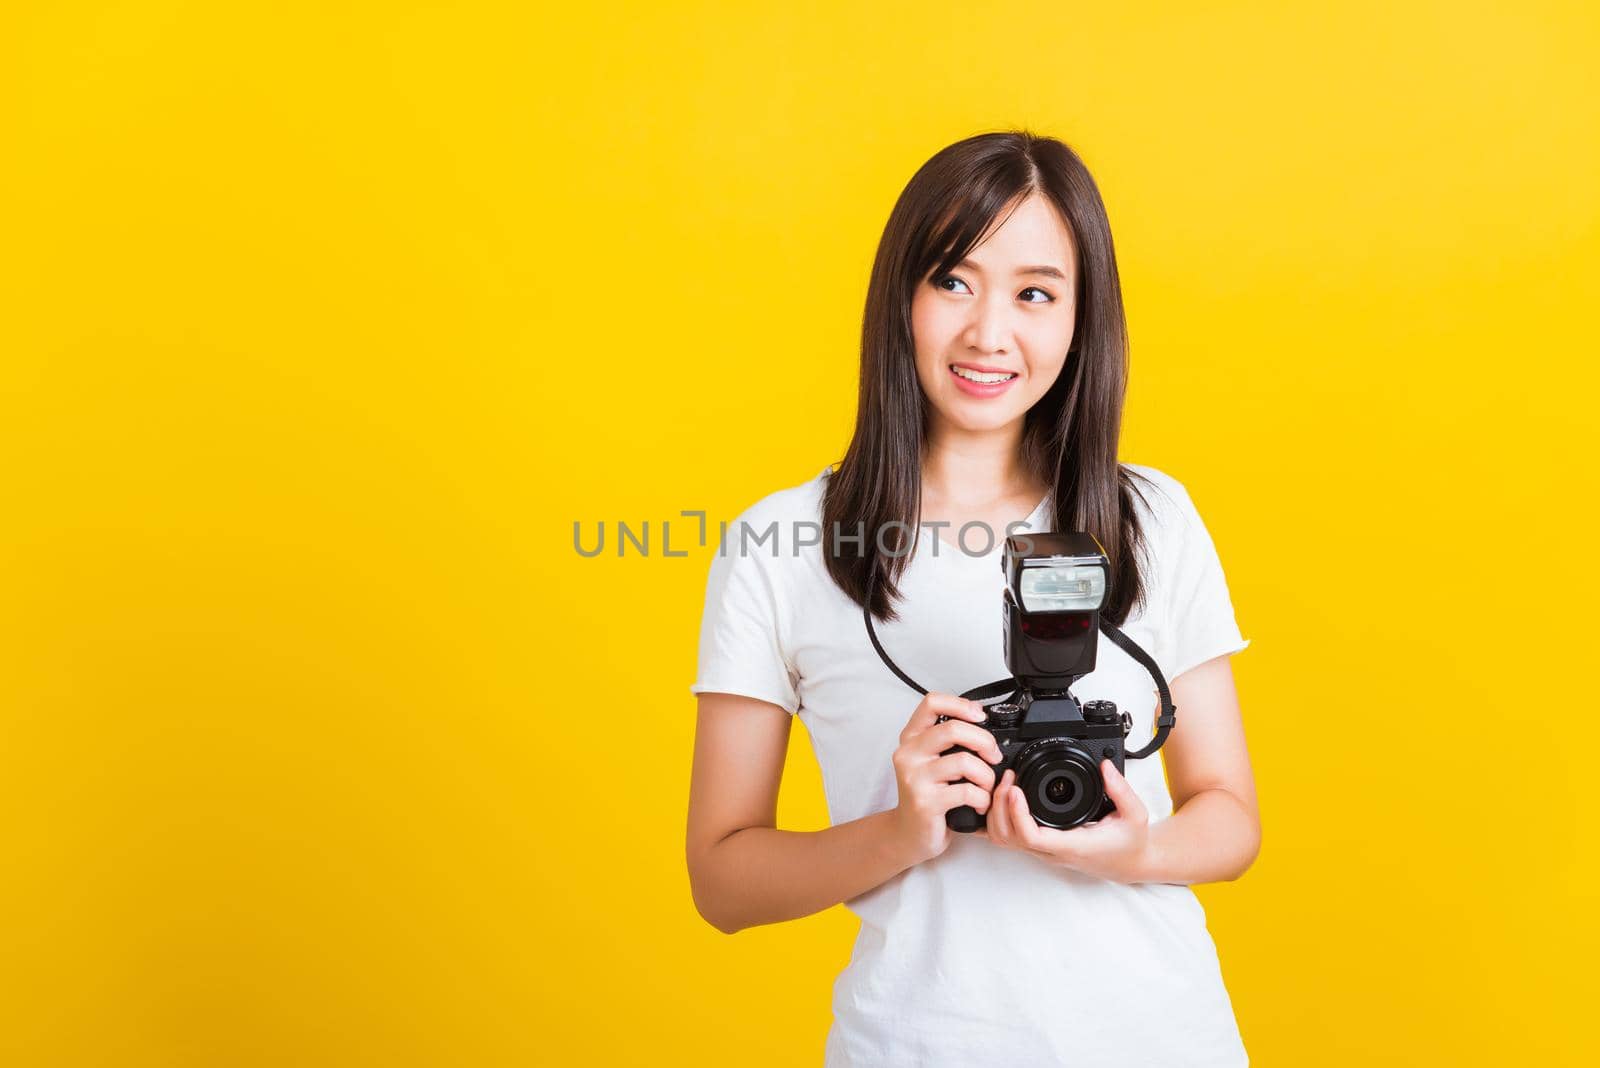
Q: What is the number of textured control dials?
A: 2